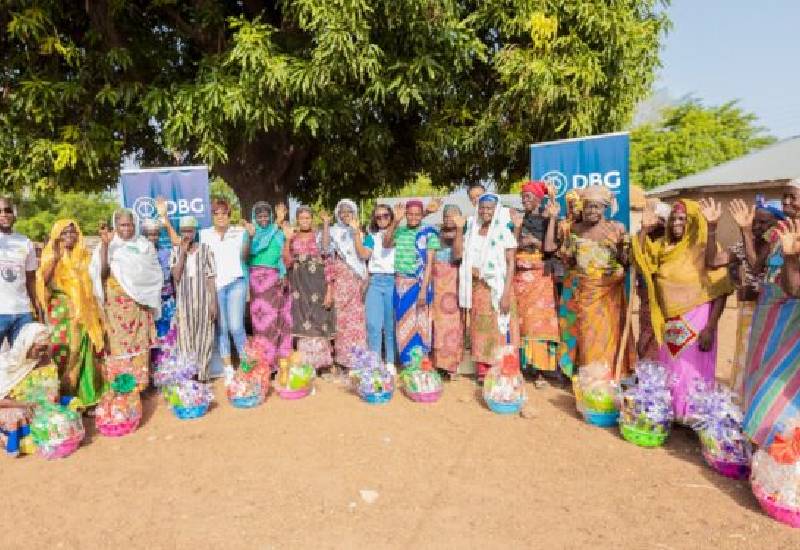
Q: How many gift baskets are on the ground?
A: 12